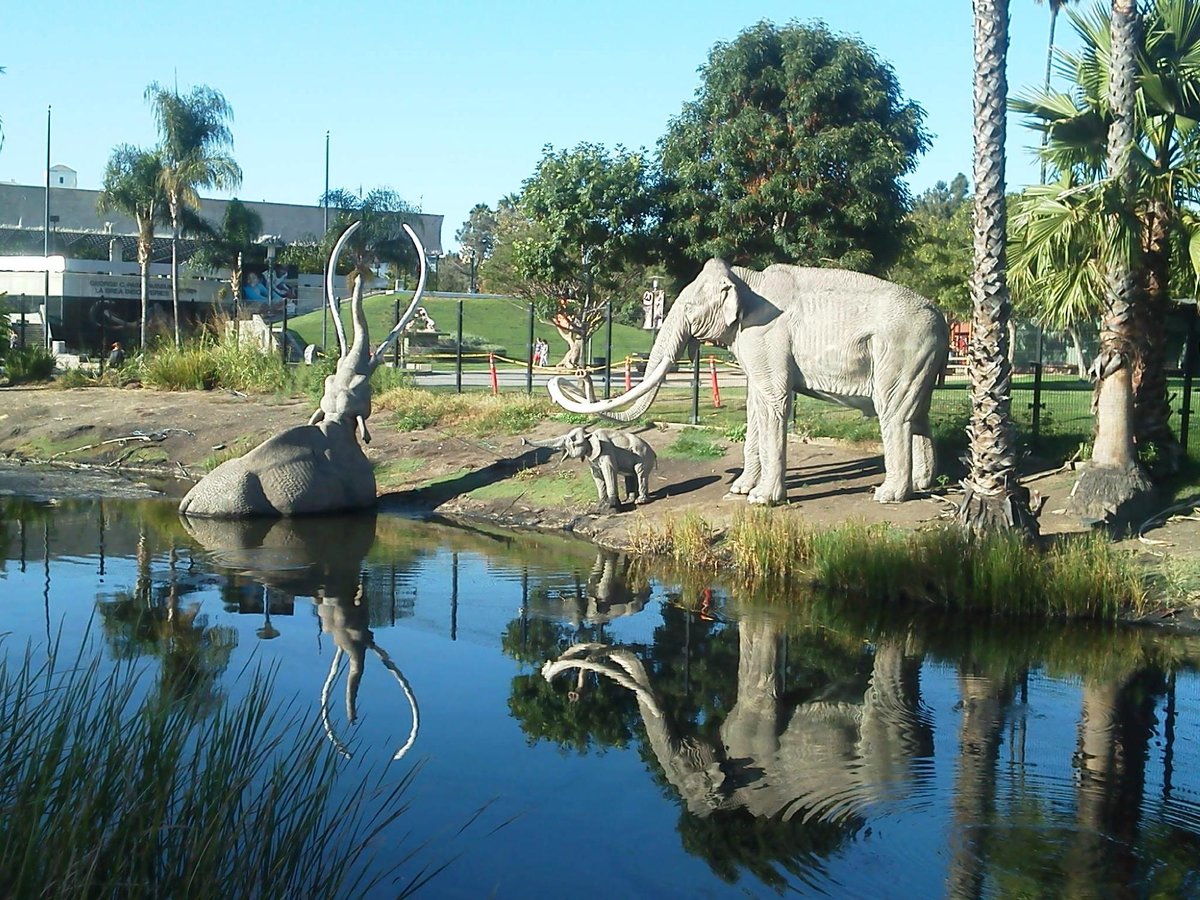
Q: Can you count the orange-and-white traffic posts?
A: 3